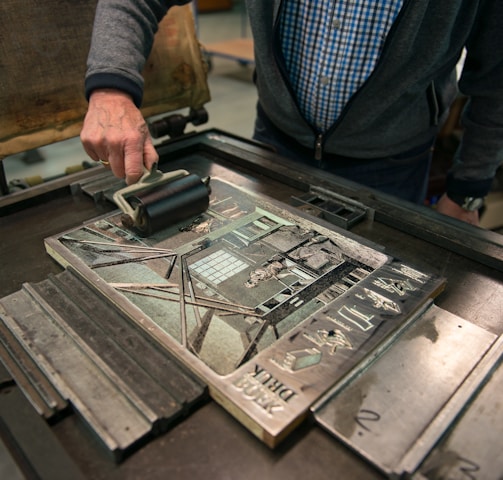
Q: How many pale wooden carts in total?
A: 1